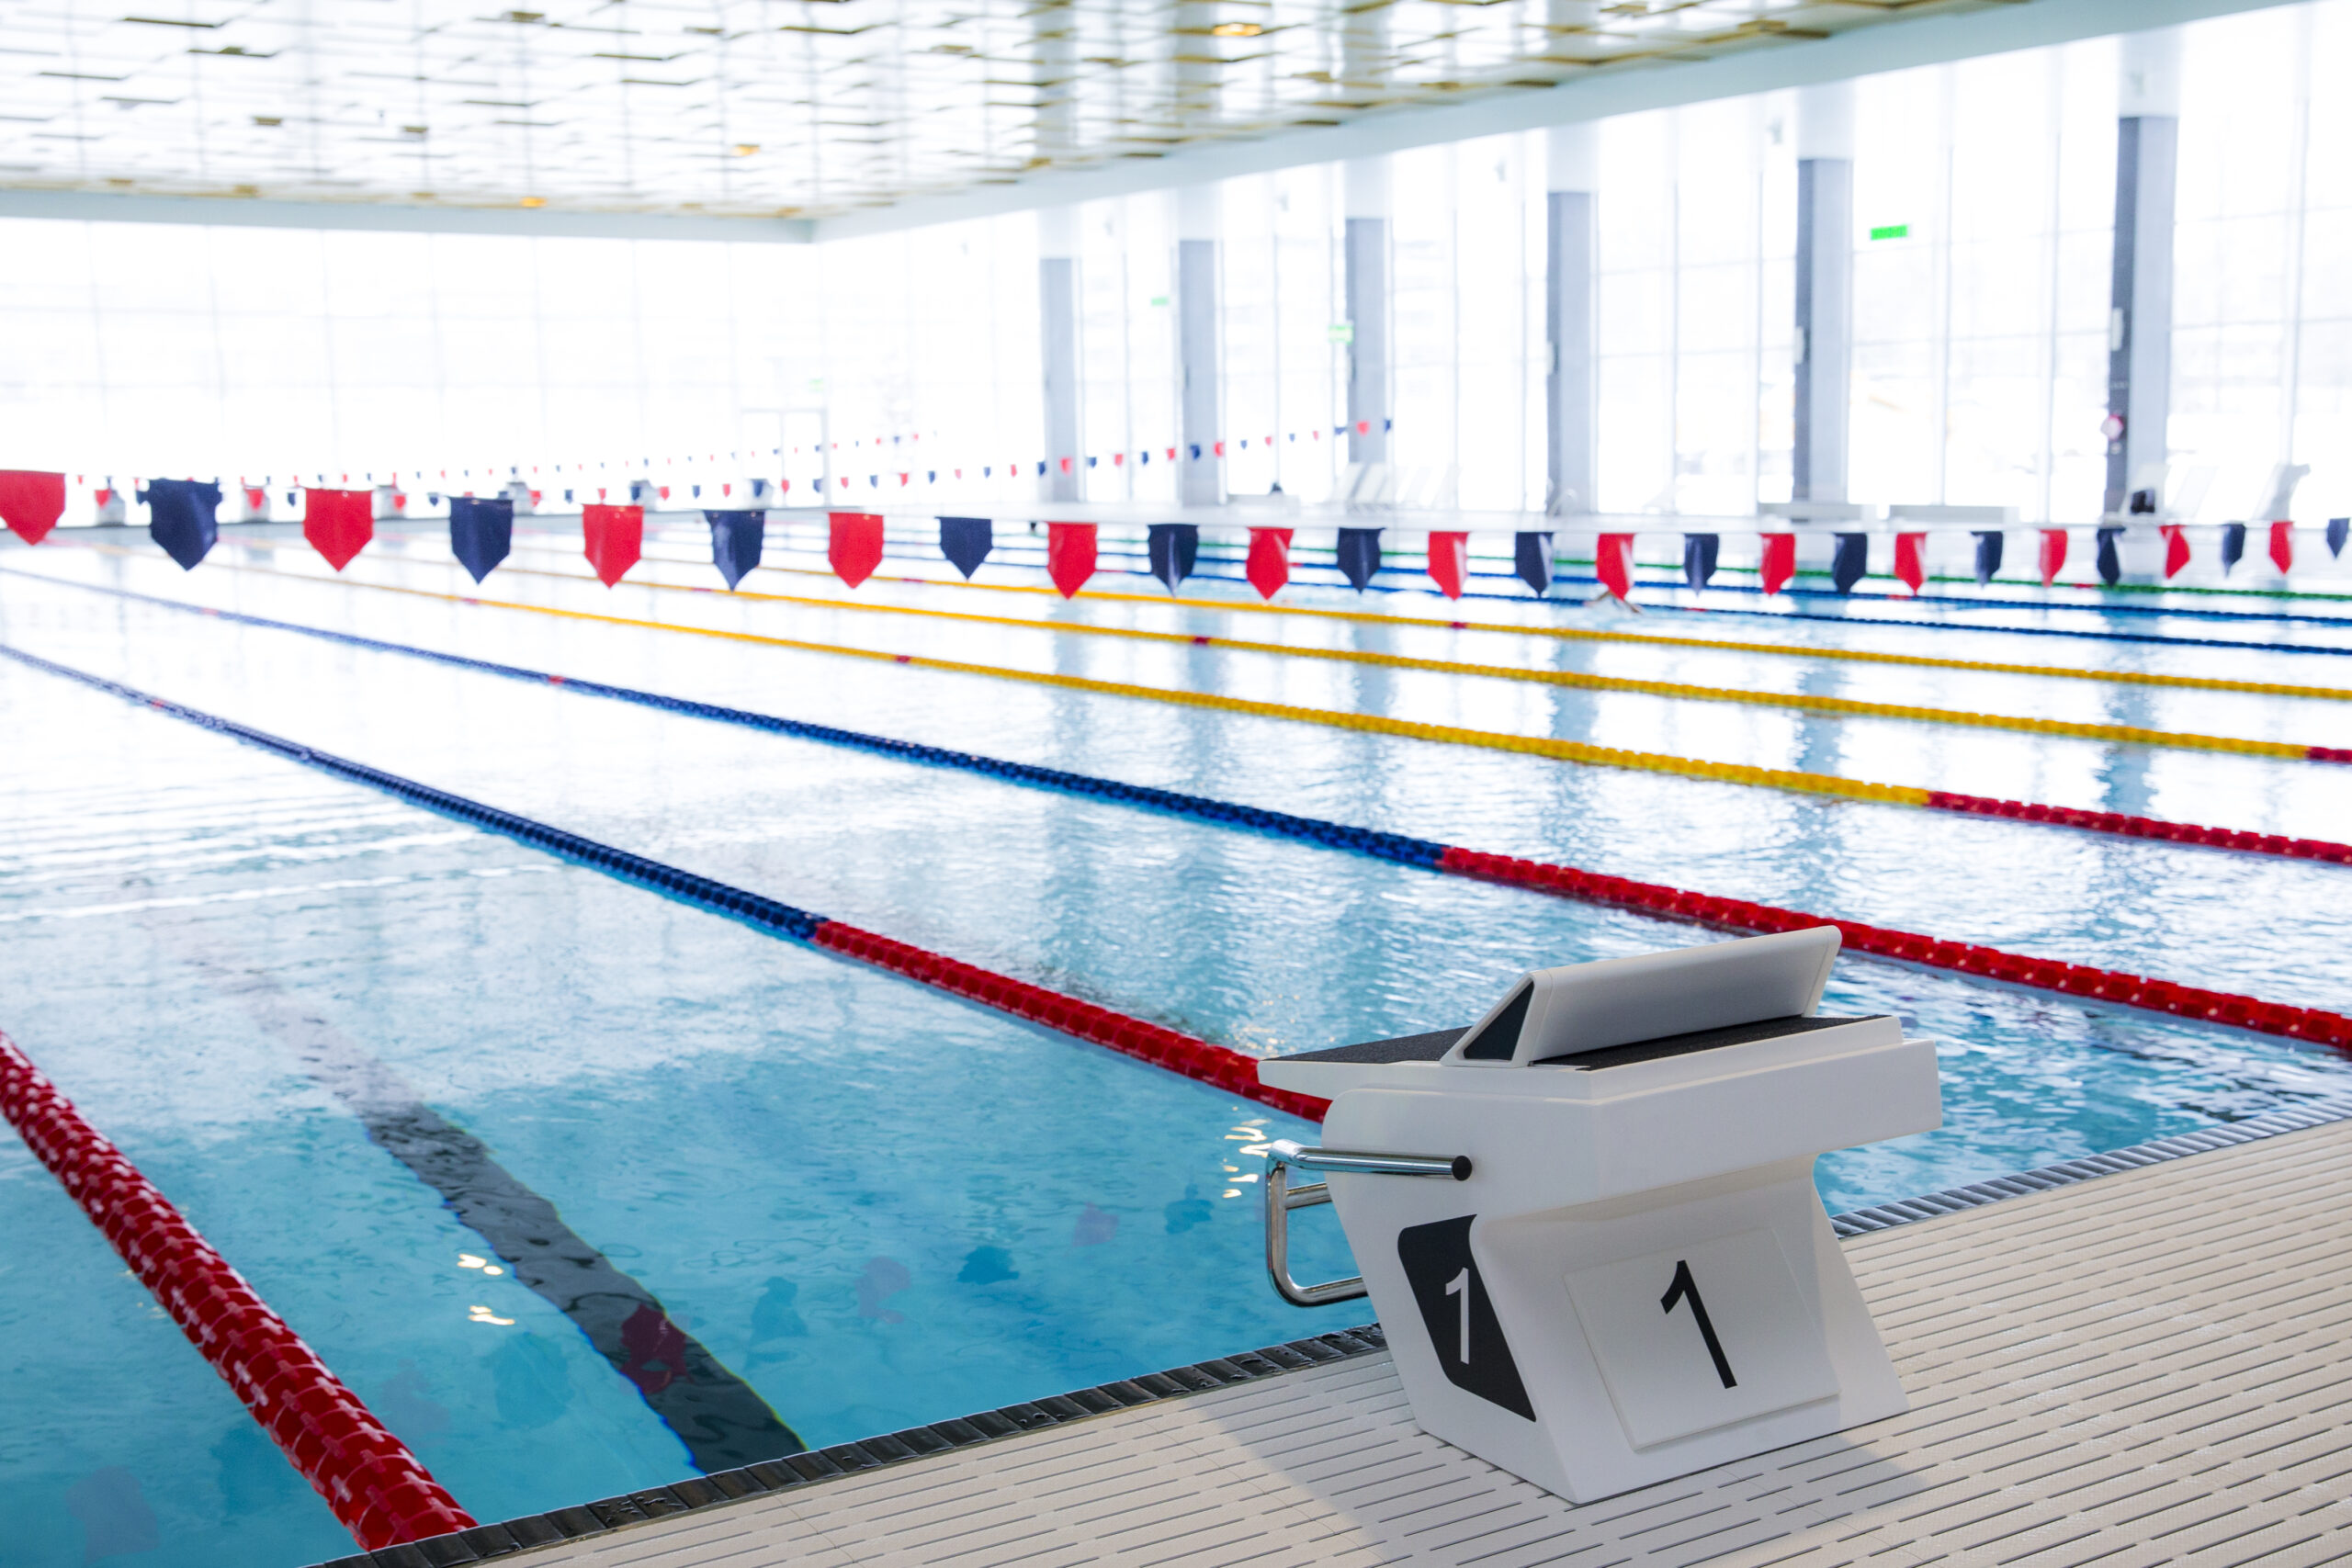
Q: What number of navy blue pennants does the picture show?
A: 13